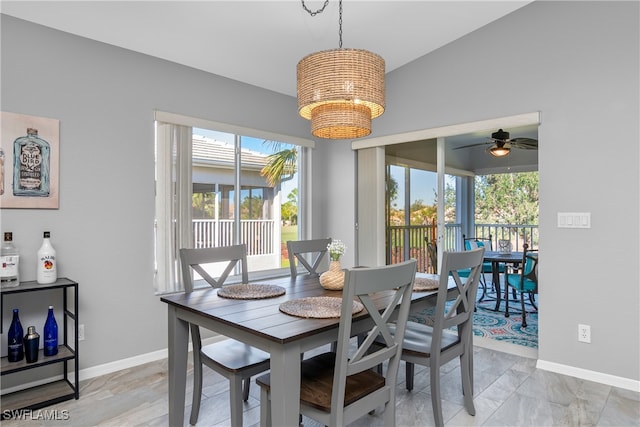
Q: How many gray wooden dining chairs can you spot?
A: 4